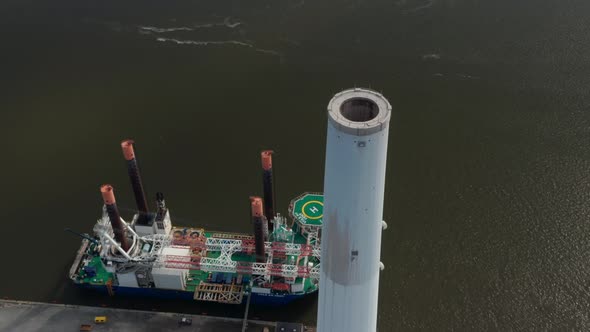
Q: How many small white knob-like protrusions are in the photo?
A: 2